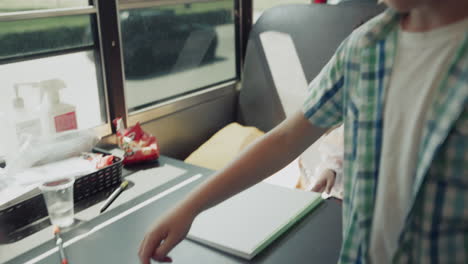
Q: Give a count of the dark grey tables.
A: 1